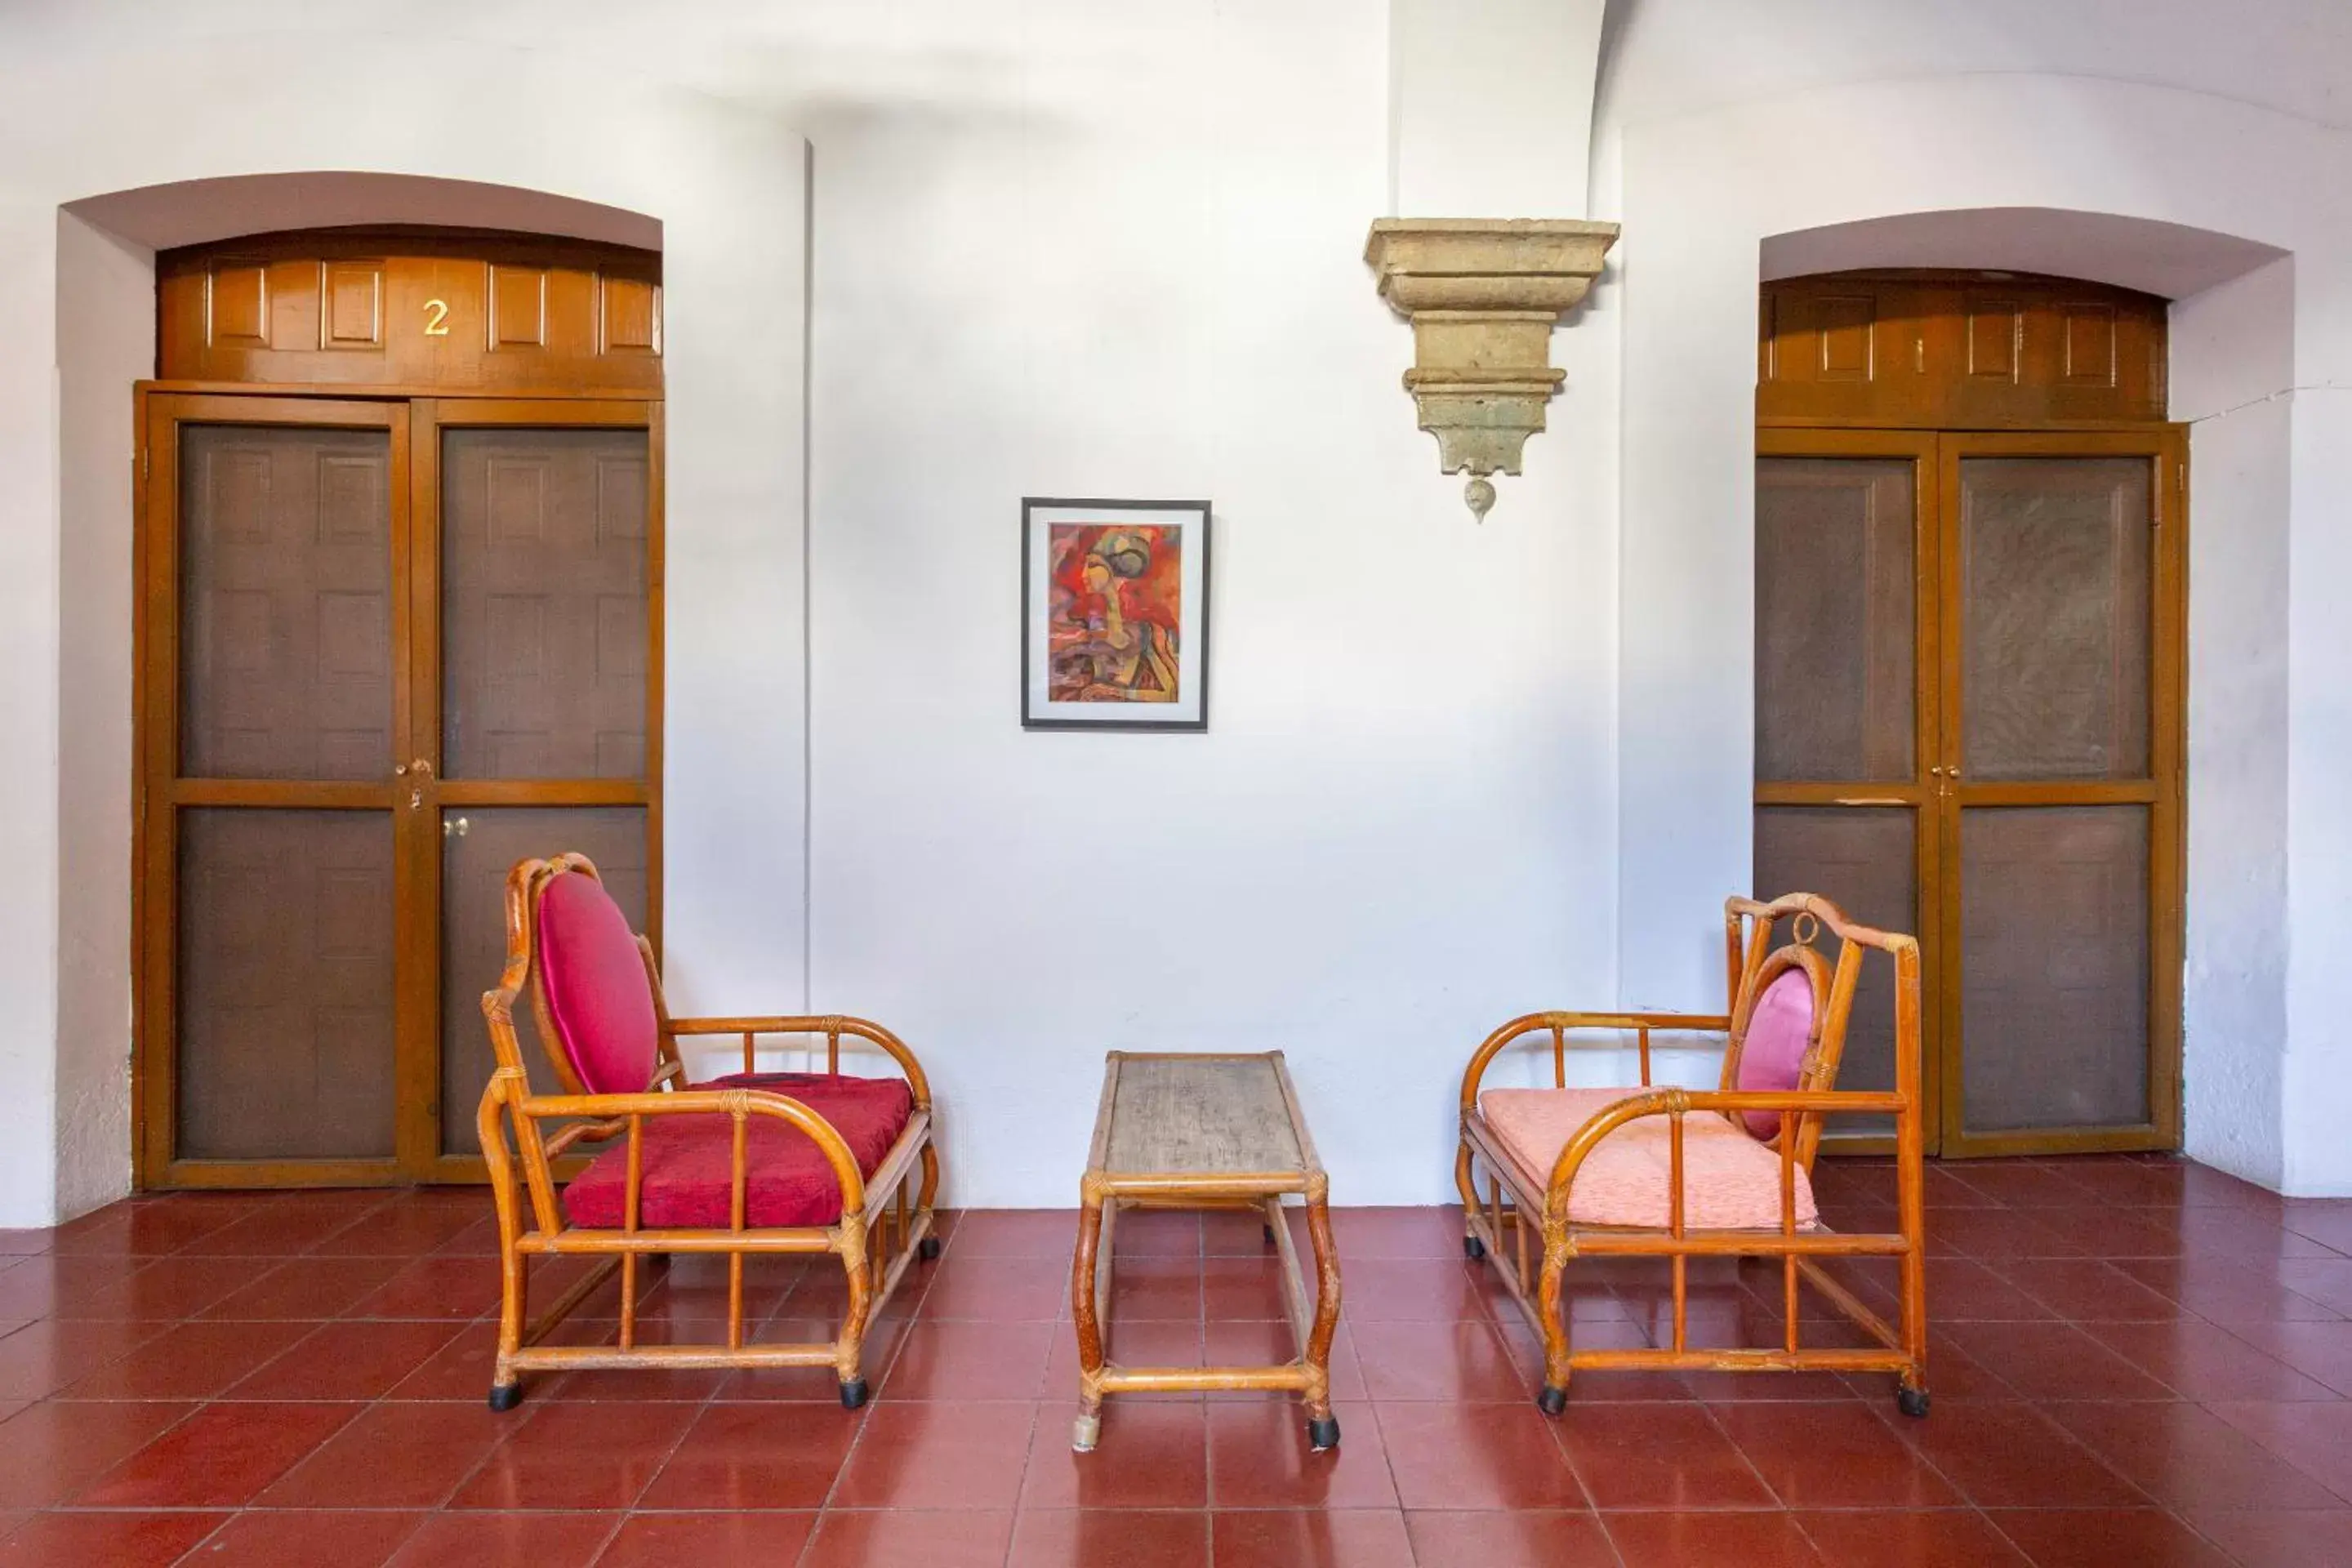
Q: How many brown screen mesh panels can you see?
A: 8